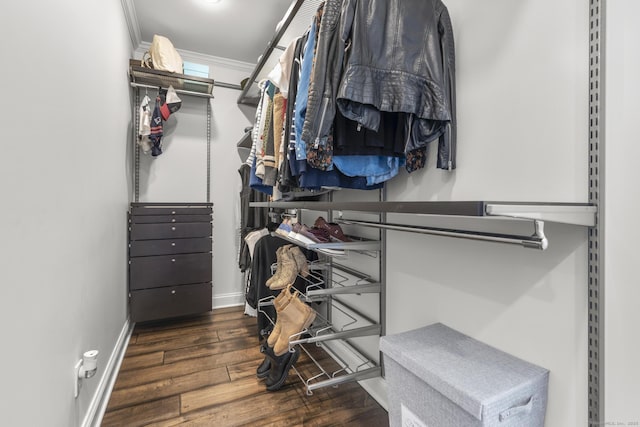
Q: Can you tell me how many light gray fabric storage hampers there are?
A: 1